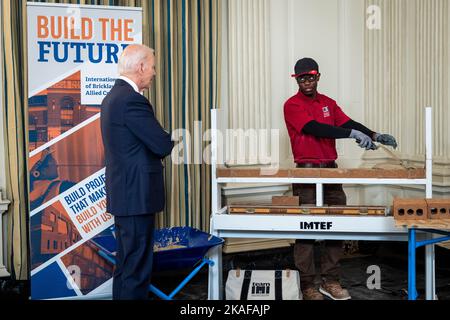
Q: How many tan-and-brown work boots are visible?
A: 2